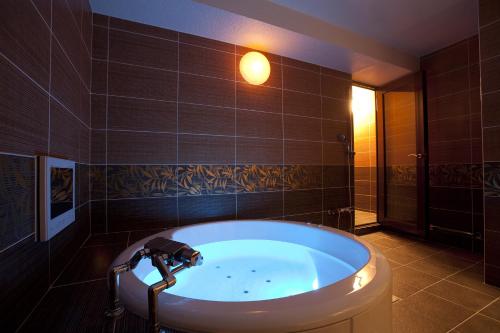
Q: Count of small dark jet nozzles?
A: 5